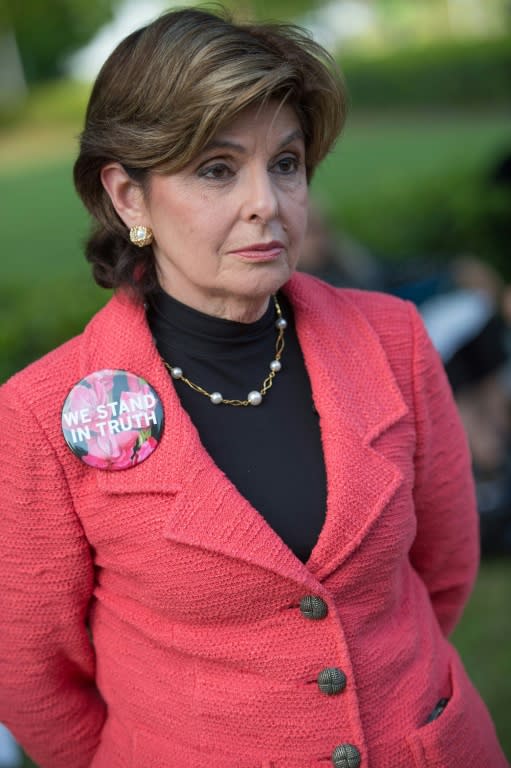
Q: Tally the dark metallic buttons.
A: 3